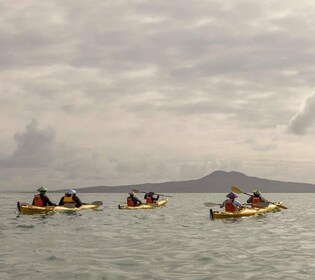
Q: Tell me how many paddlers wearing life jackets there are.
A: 6